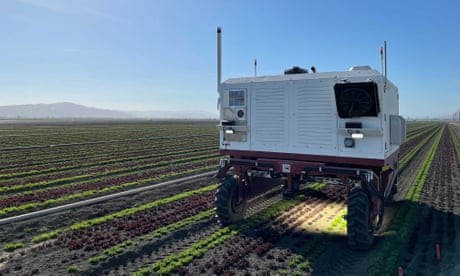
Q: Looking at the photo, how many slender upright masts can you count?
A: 4